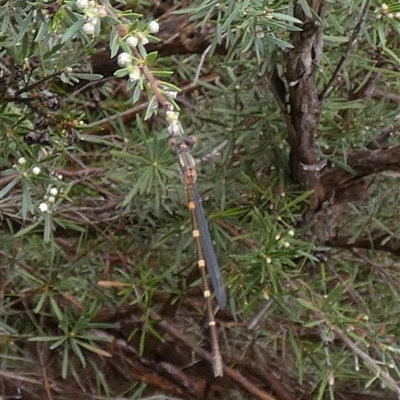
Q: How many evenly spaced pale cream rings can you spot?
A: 5